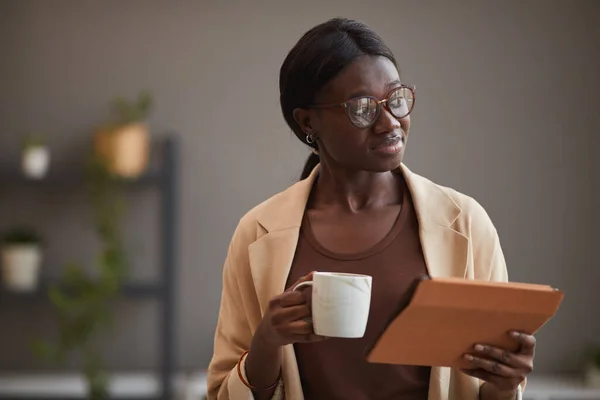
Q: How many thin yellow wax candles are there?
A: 0